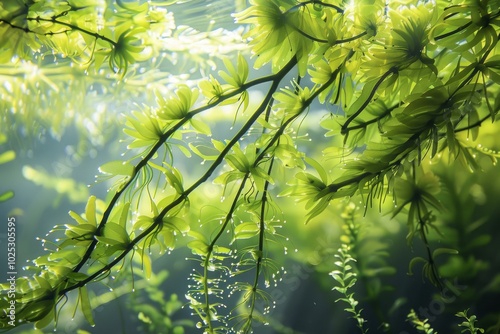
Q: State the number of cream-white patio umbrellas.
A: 0